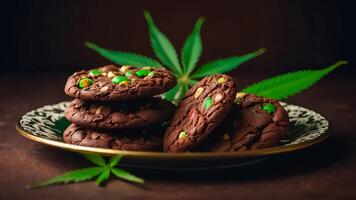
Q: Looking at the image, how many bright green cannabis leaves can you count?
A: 3